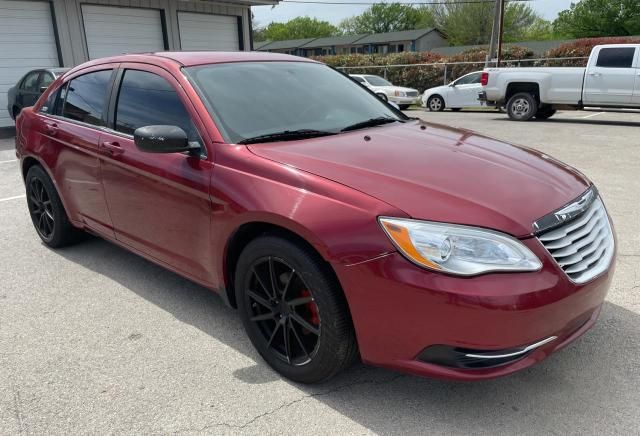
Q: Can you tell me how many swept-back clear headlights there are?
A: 1